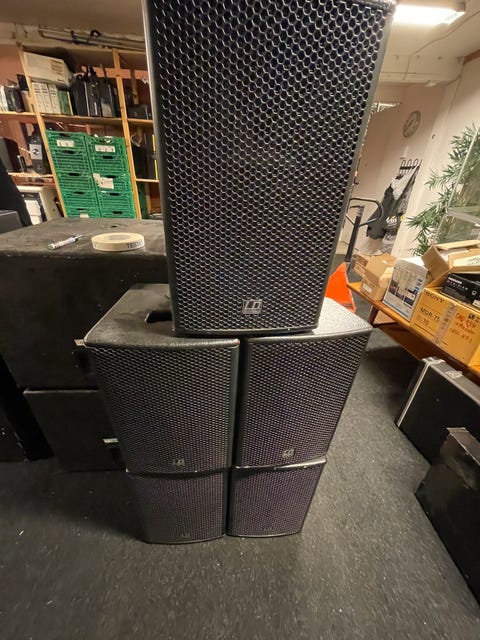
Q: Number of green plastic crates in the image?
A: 10